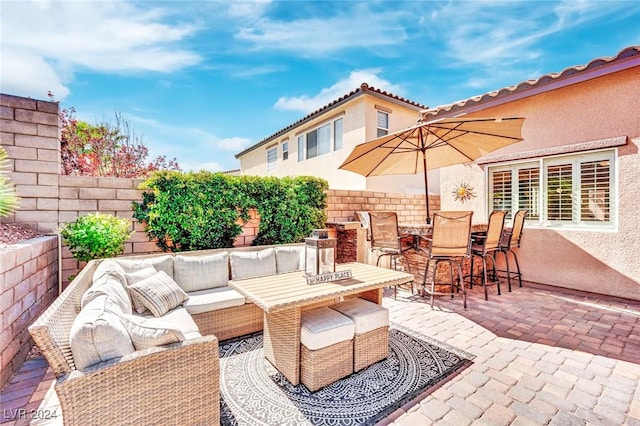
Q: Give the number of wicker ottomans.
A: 2